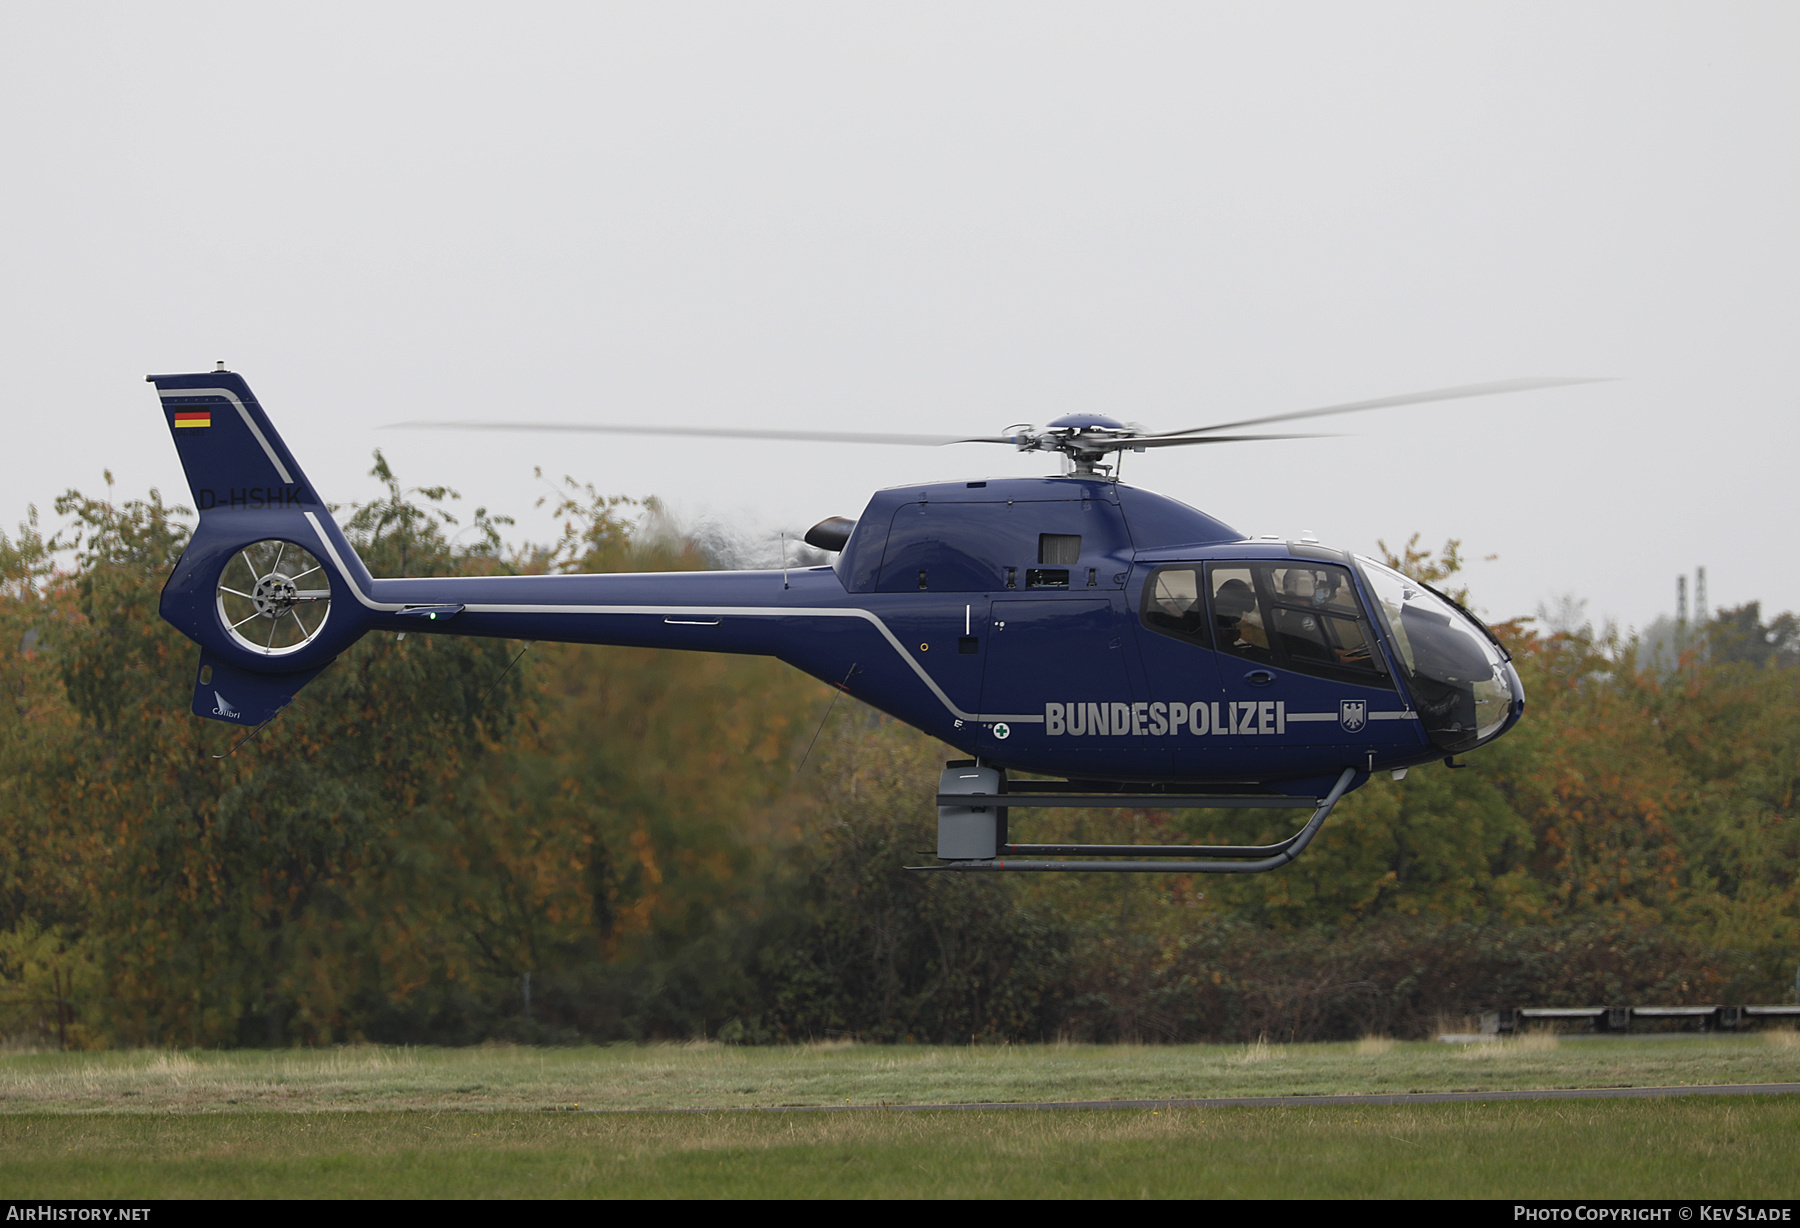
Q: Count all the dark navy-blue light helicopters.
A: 1